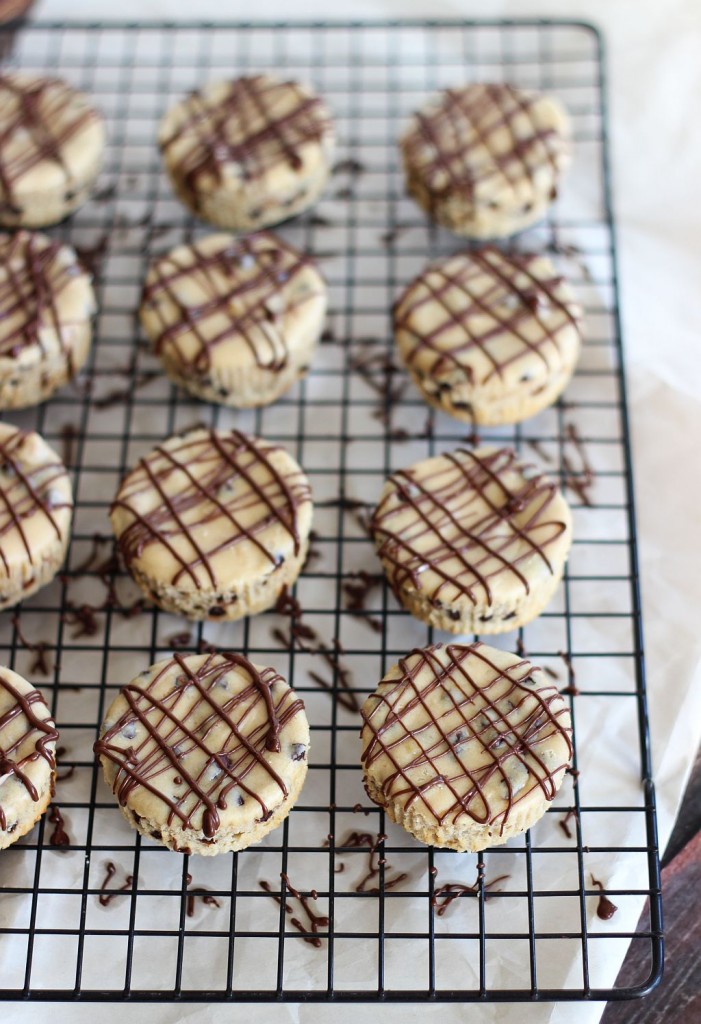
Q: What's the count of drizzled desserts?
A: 12